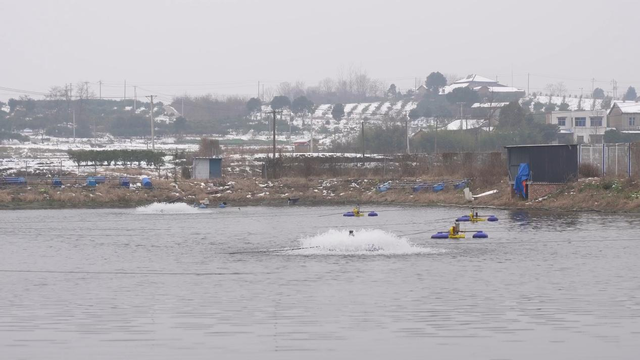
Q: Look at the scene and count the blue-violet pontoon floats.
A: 6